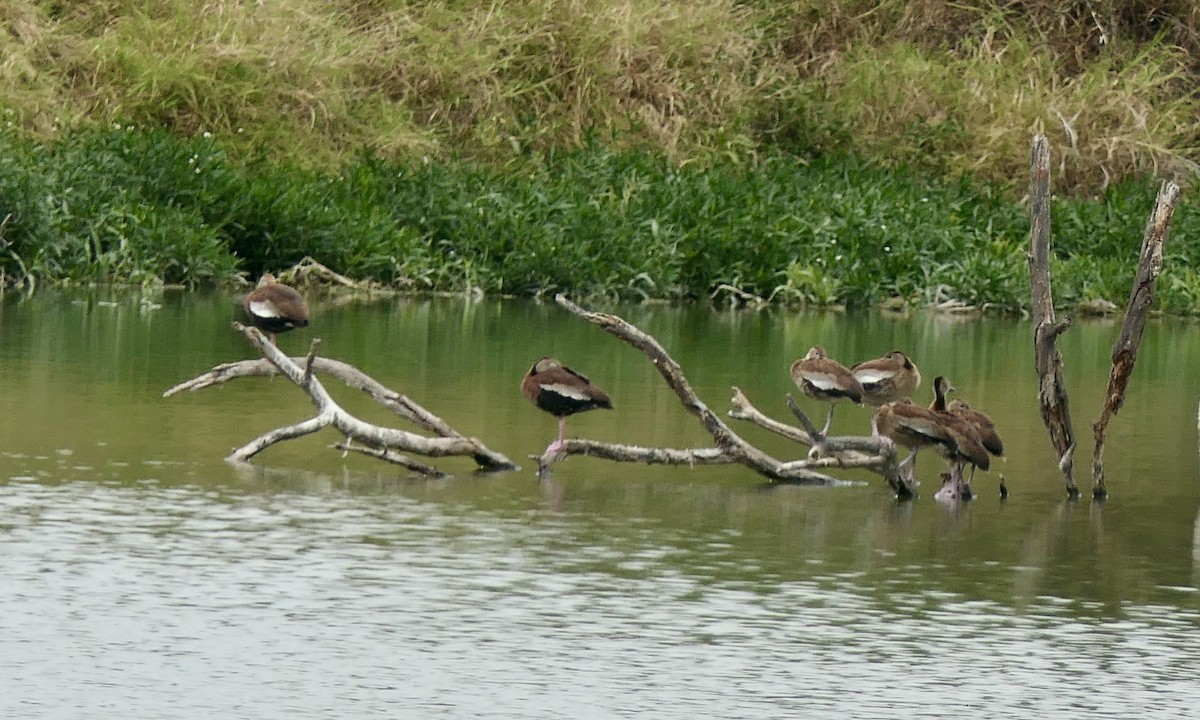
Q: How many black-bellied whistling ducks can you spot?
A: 7